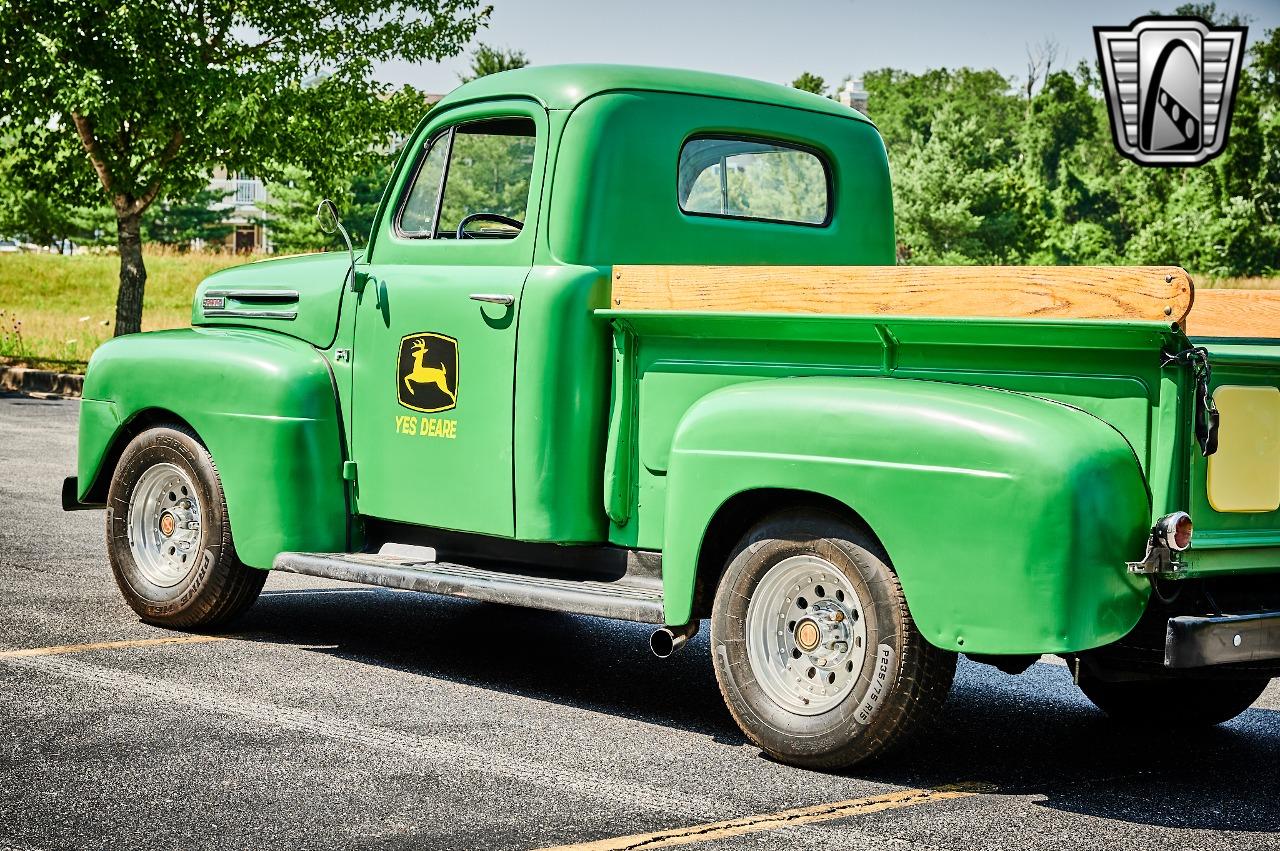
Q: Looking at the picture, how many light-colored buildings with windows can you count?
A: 1